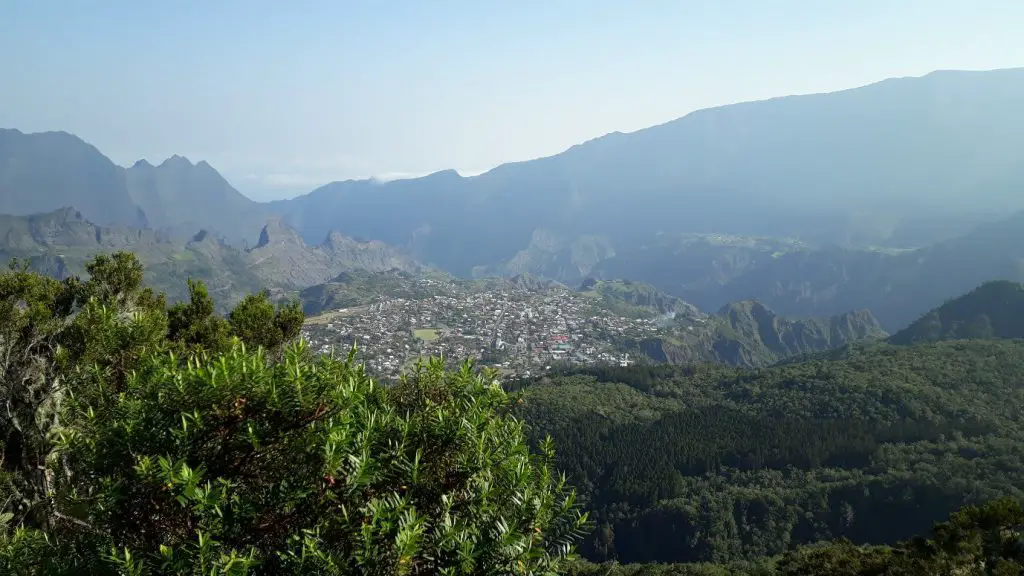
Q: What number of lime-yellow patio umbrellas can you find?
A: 0